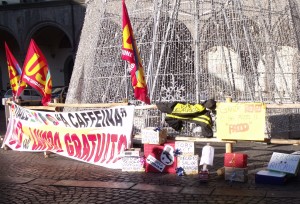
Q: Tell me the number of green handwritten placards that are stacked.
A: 0